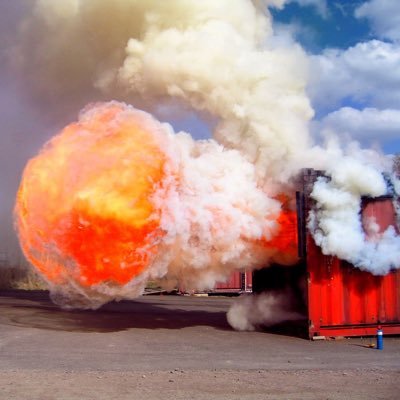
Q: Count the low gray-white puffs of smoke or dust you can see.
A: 1